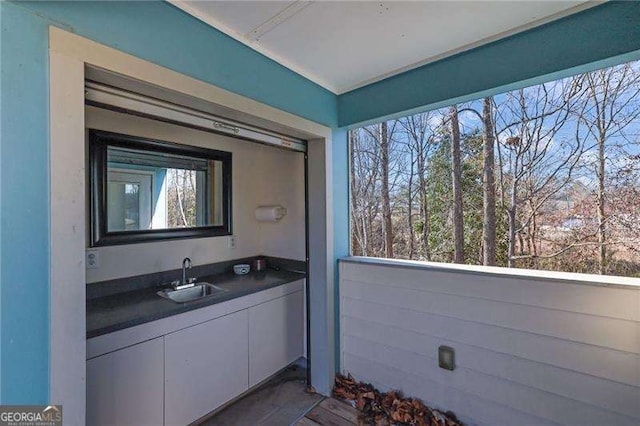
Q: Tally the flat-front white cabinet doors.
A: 3